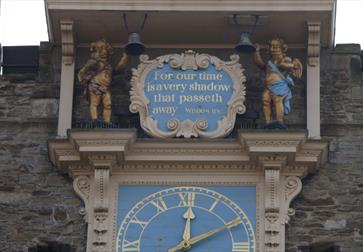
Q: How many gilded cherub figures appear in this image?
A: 2